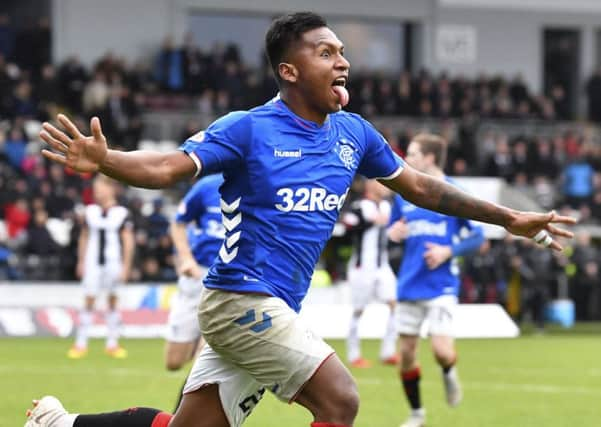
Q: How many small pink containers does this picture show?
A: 0